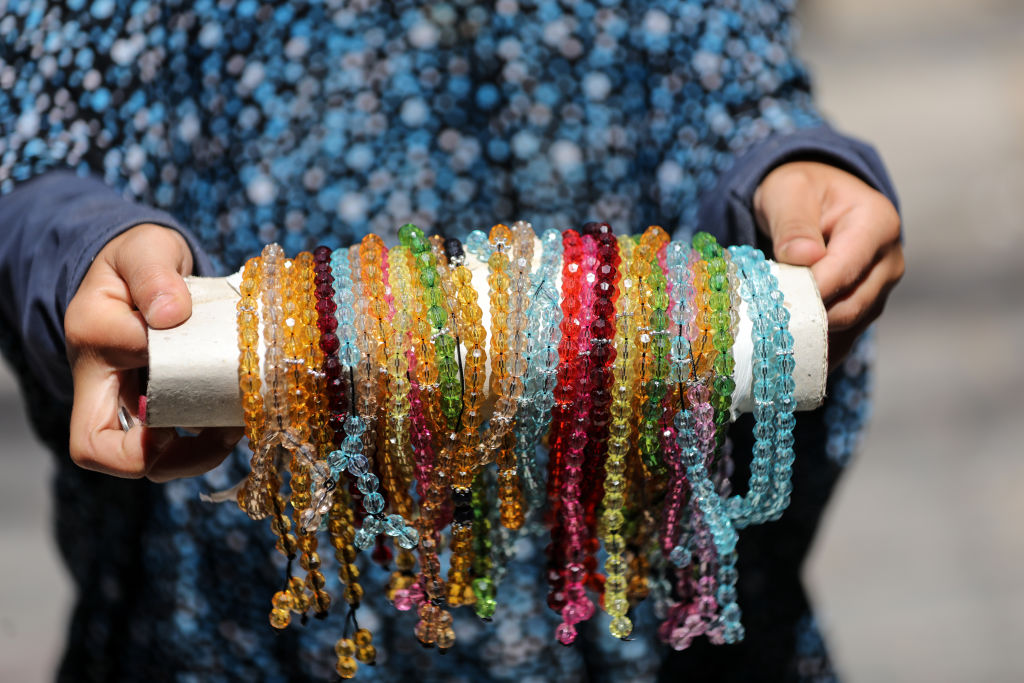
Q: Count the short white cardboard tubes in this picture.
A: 1